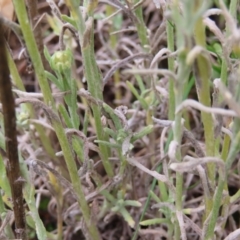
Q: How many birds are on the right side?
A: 0